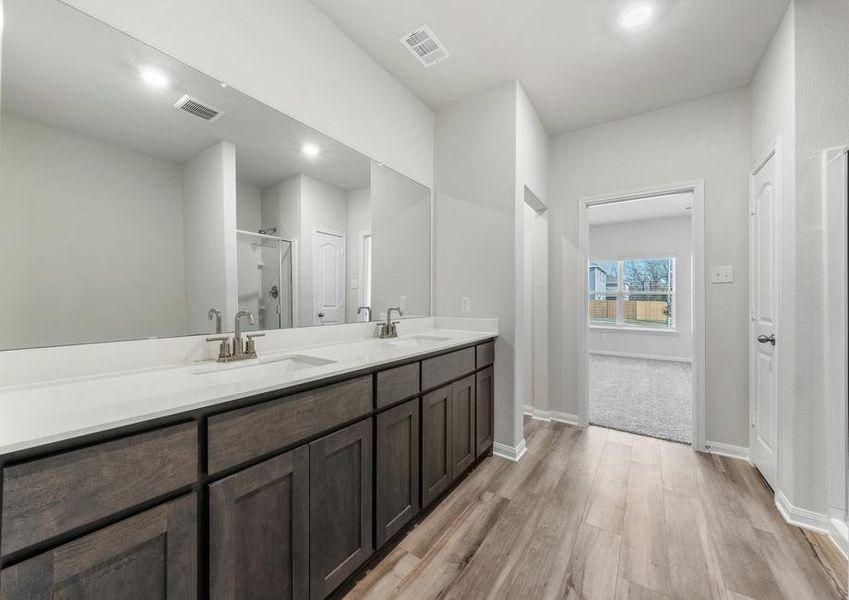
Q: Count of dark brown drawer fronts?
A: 5